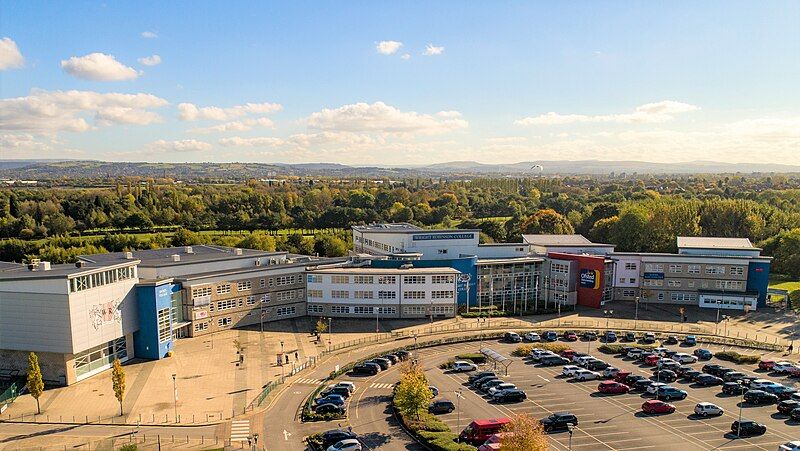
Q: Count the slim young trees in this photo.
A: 2